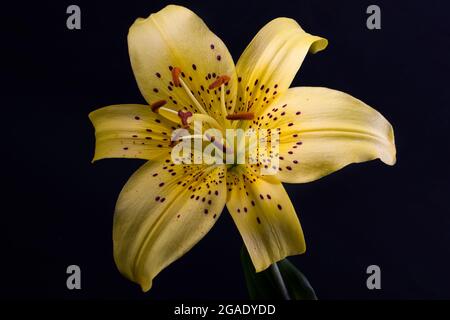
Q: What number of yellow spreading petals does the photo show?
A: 6